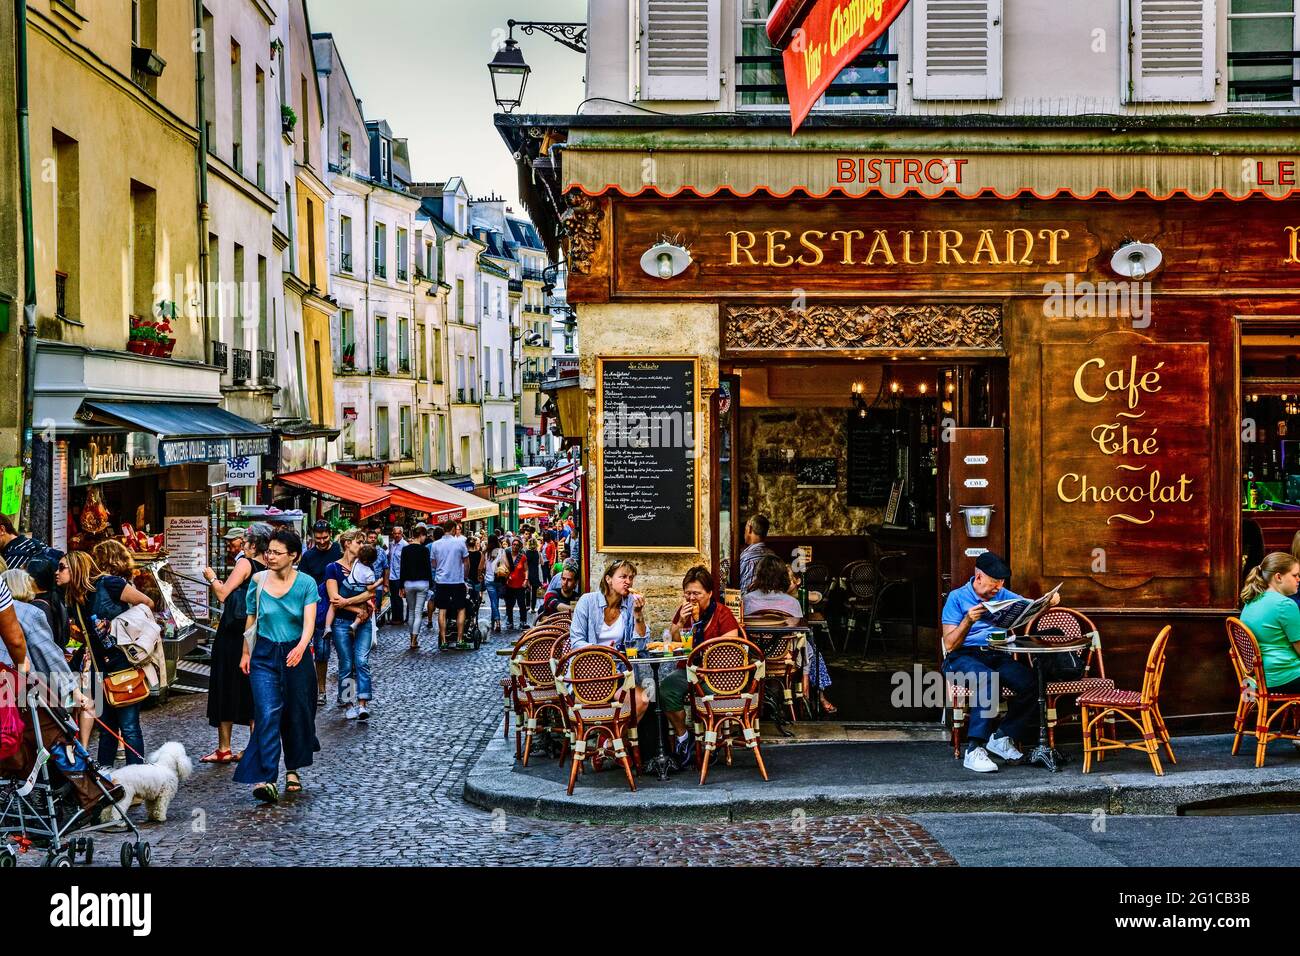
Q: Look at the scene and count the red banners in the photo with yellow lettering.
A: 1